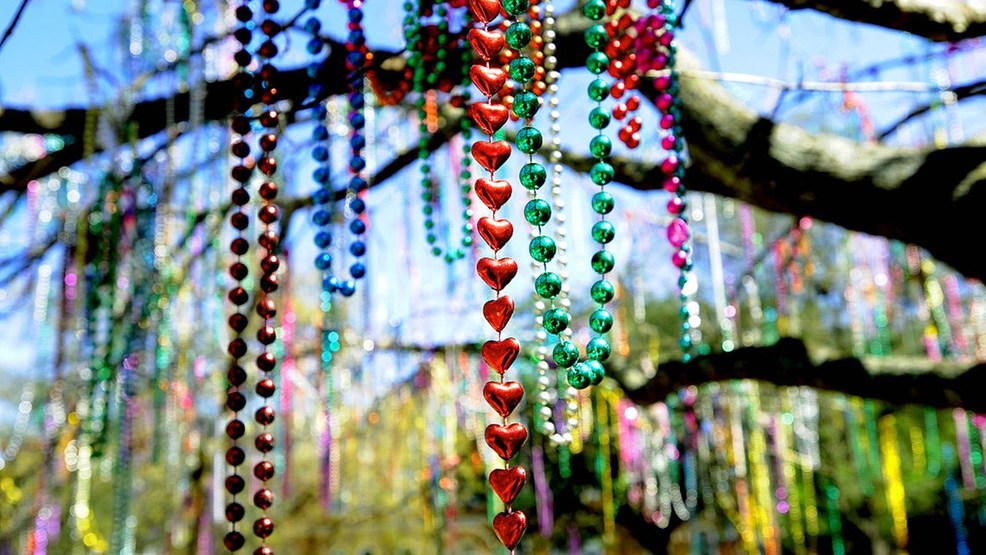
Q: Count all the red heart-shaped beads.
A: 14